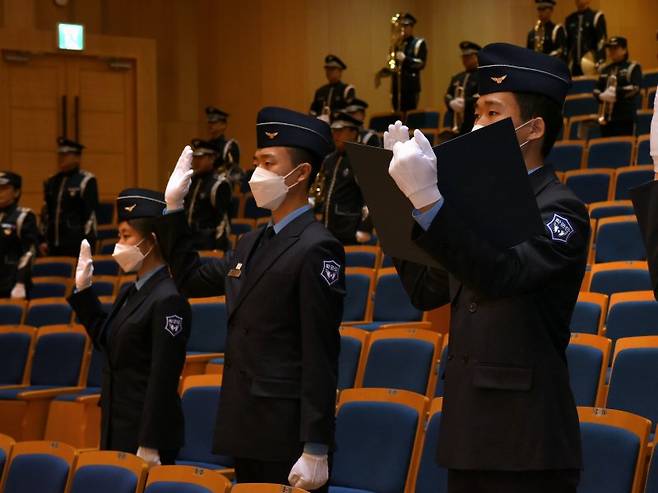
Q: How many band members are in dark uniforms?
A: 12